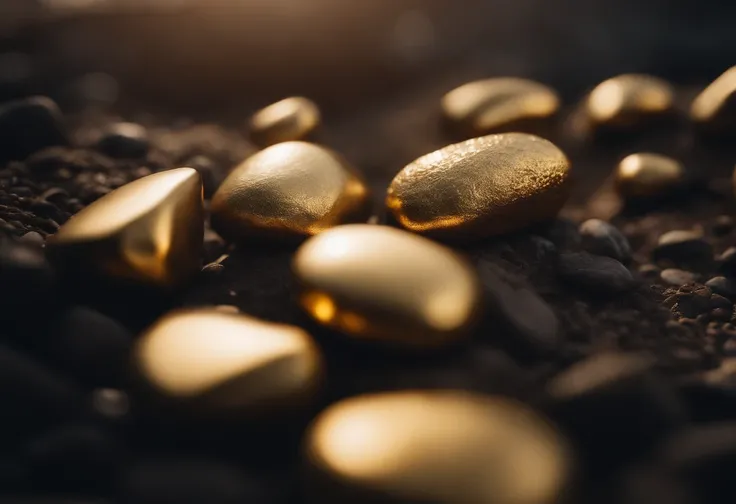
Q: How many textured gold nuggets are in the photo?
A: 2